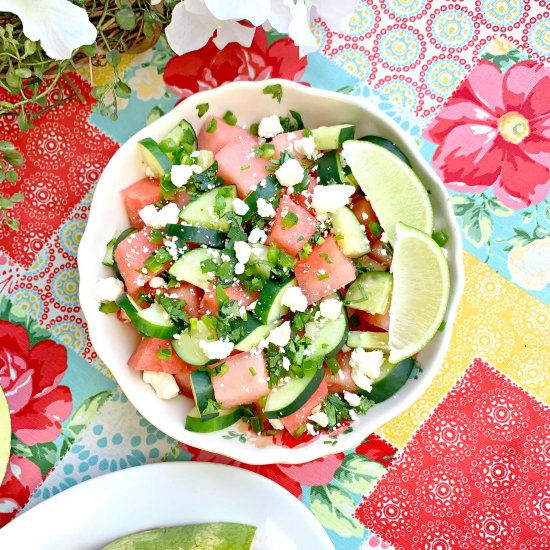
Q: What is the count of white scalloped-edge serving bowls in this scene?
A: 1